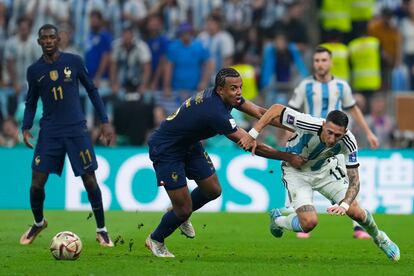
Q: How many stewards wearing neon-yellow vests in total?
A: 5